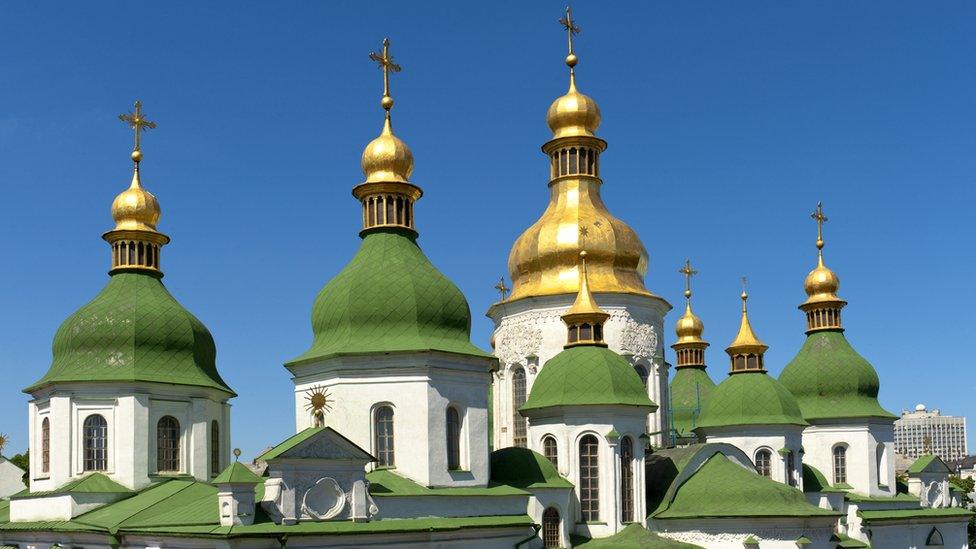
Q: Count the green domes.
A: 6